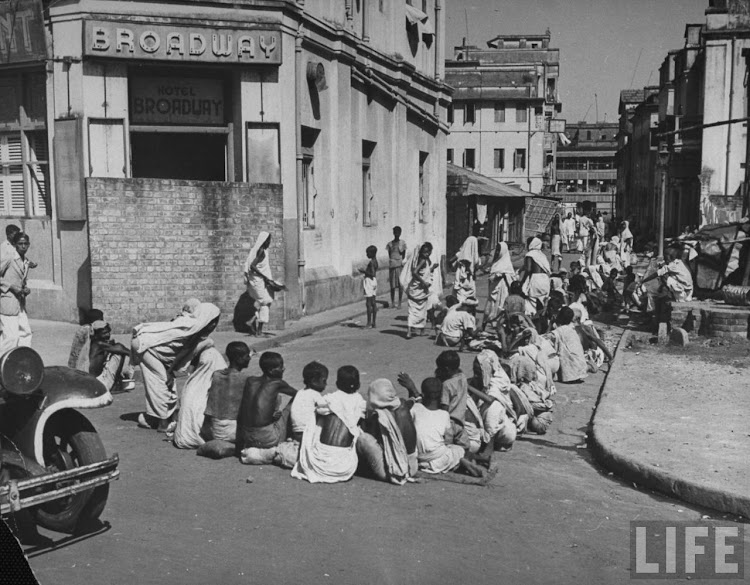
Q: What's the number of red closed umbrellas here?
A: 0